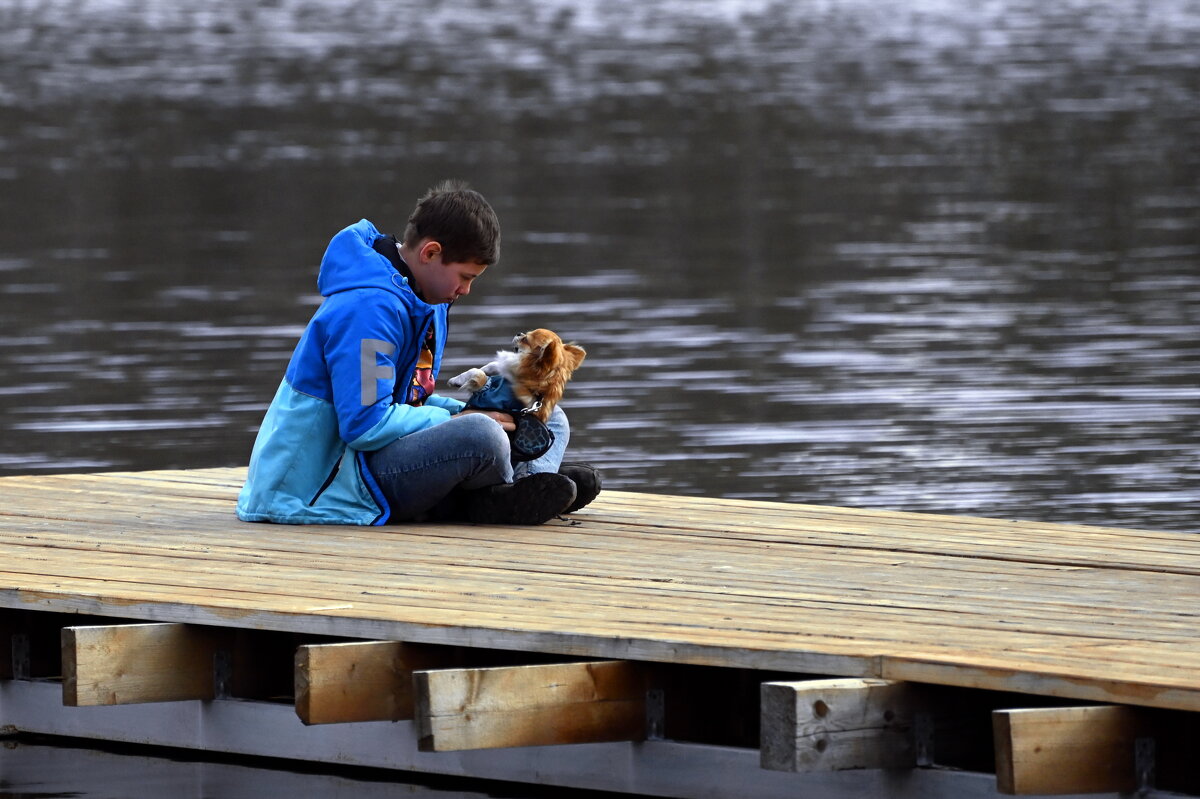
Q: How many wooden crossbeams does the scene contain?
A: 5